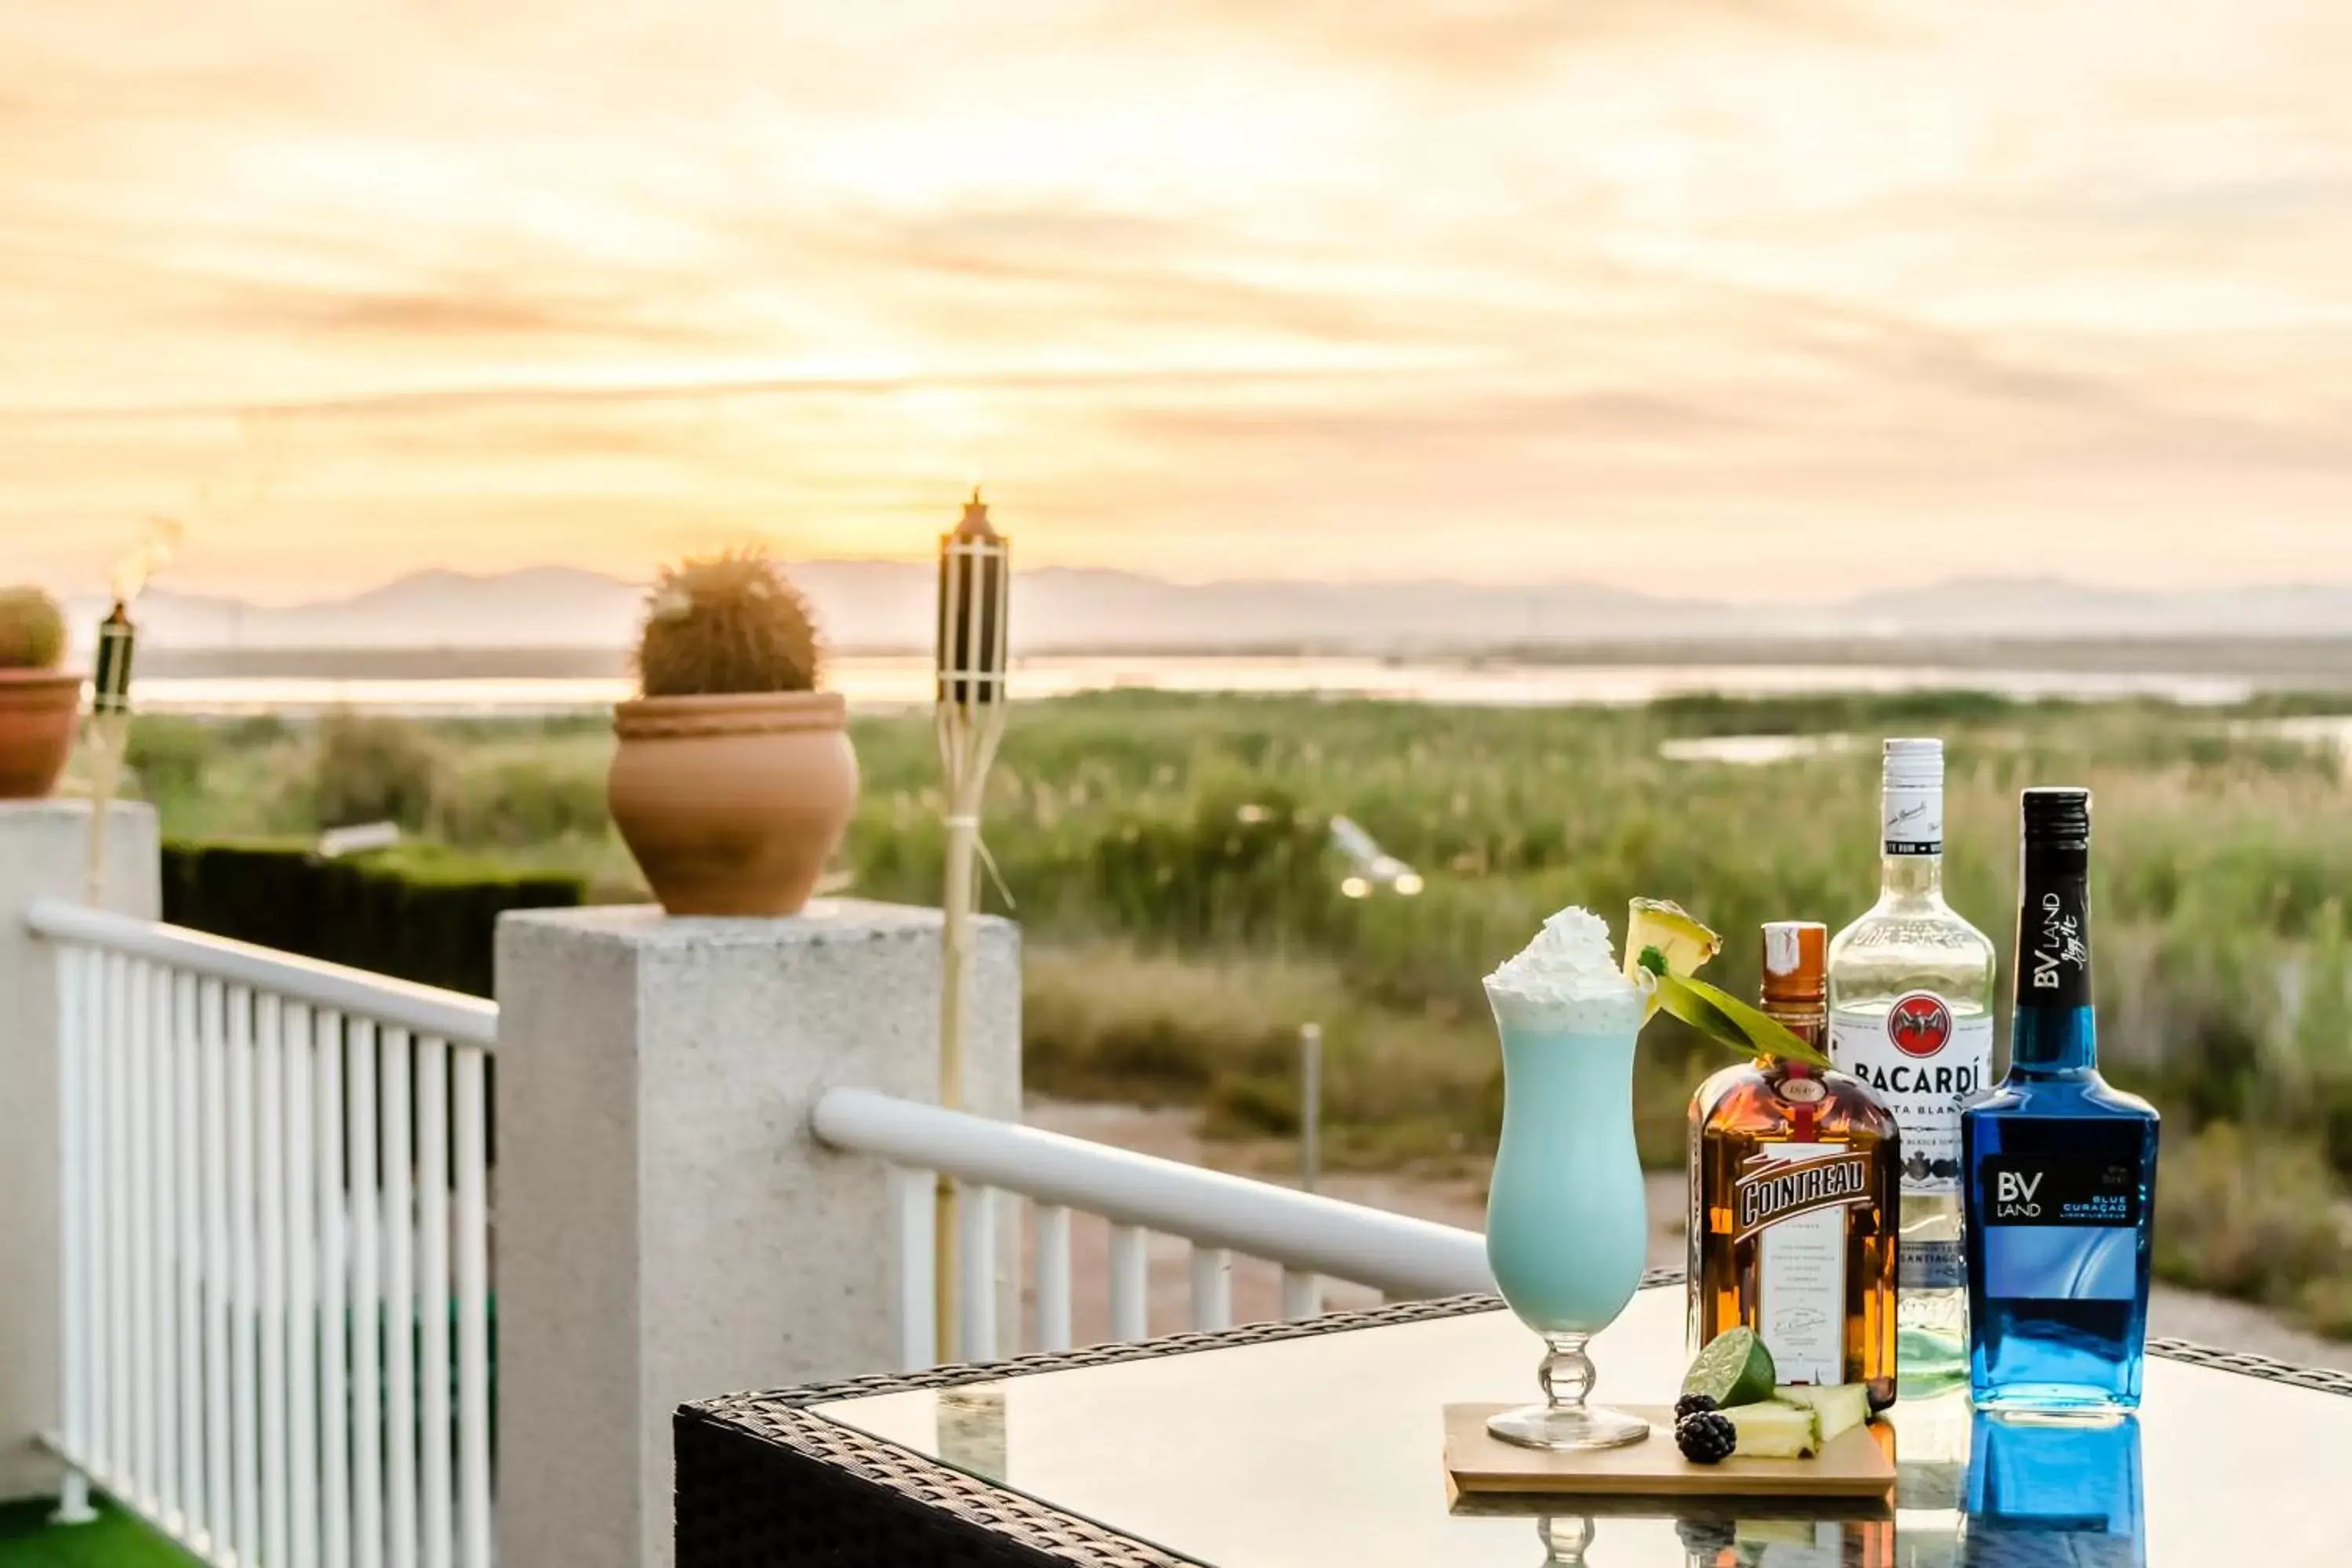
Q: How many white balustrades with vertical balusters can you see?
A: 2